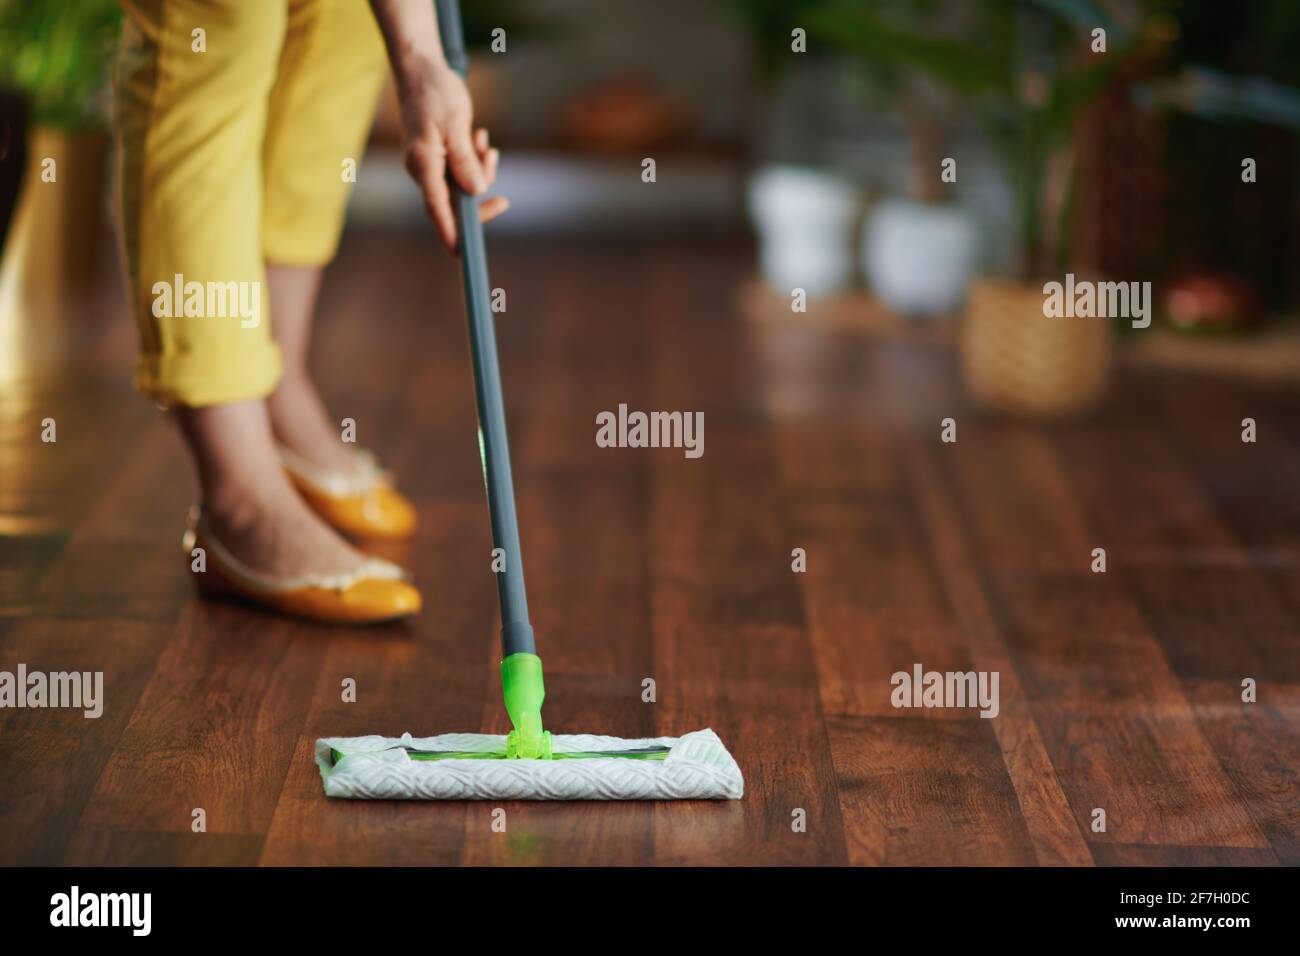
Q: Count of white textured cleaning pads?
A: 1